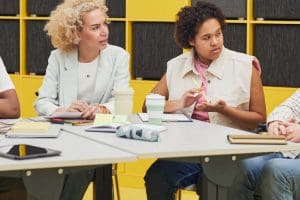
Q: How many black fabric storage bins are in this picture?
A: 11